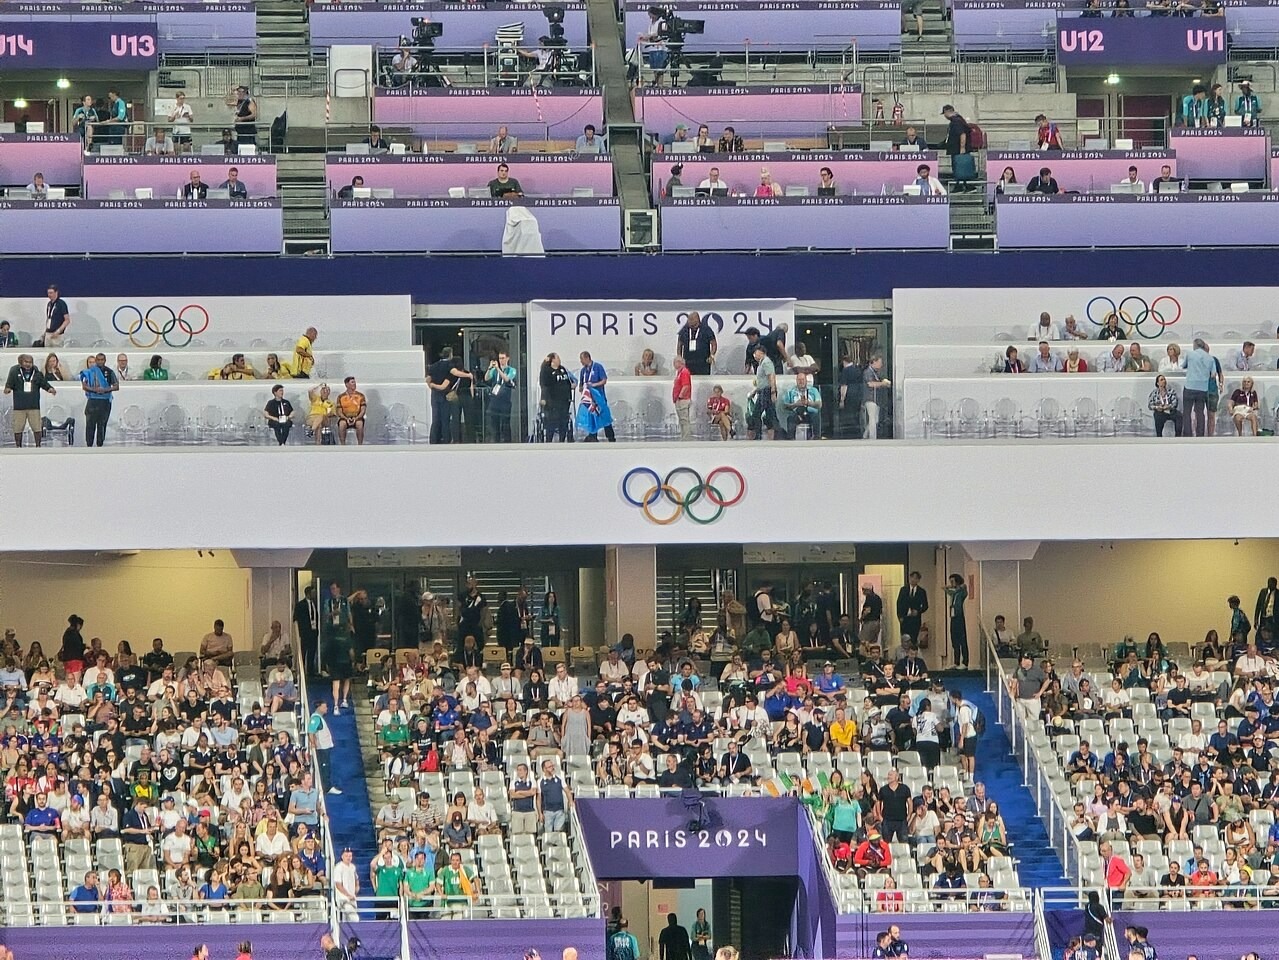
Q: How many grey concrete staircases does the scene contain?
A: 4